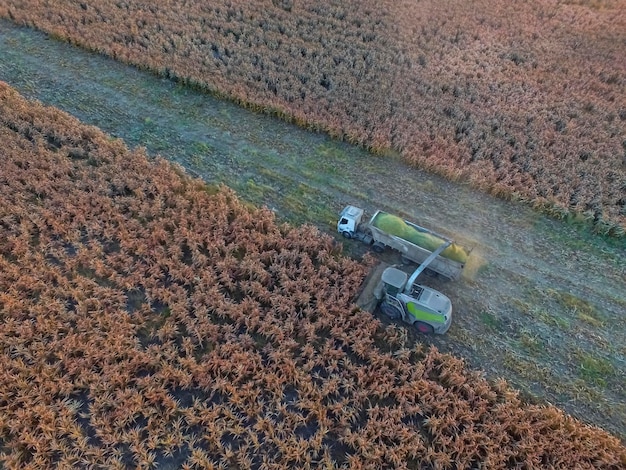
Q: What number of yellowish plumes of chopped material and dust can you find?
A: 1